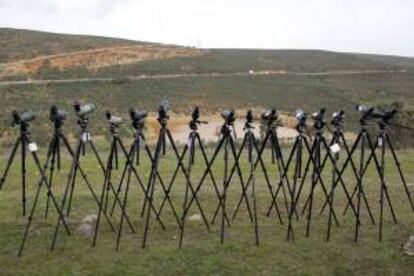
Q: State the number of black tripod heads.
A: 15